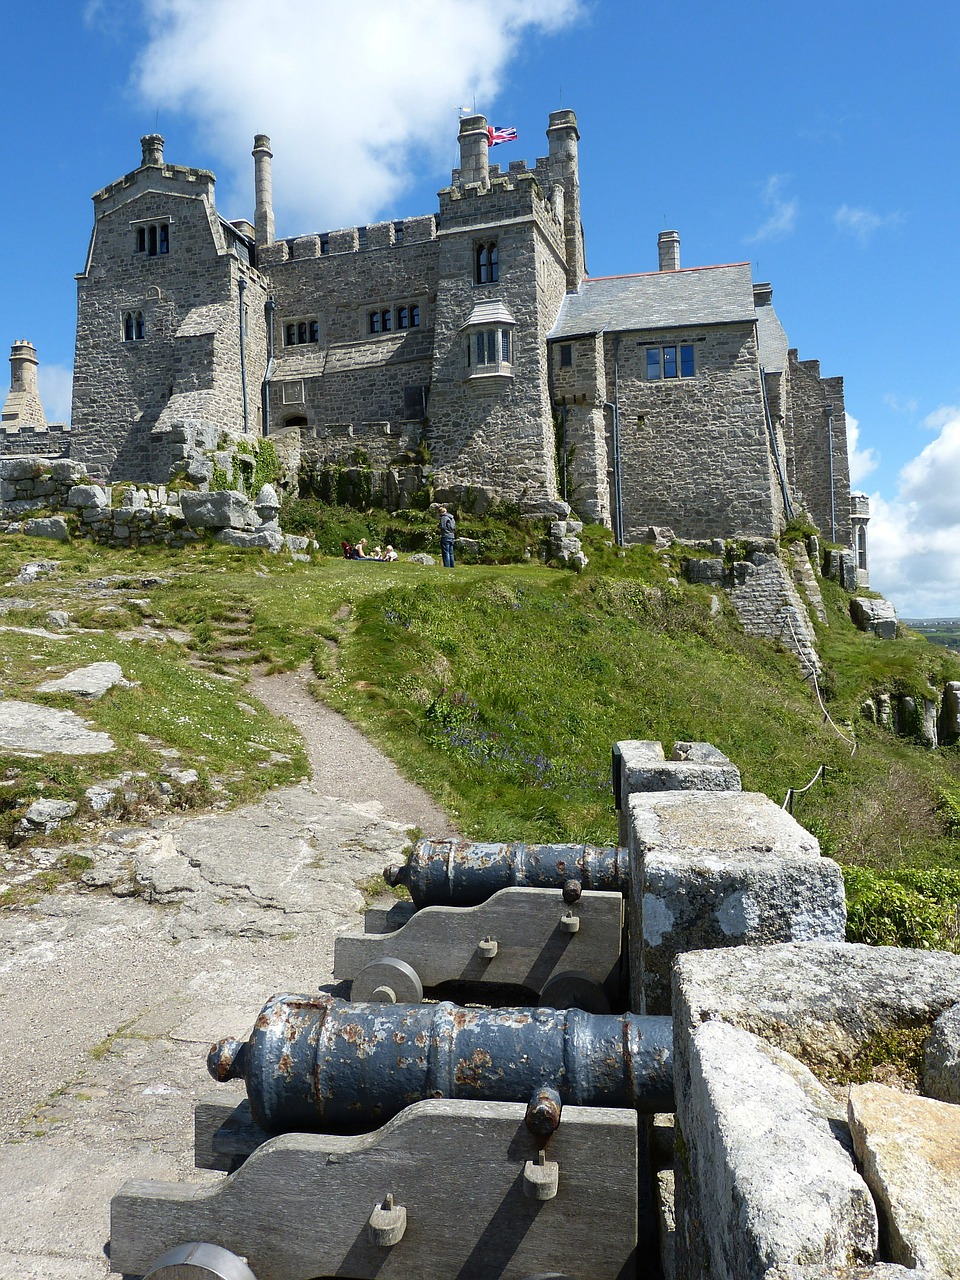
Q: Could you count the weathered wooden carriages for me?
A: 2